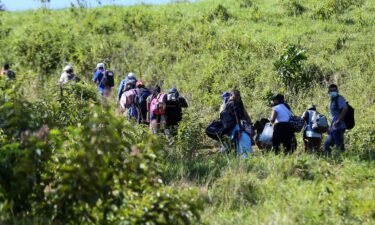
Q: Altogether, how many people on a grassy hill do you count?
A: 12